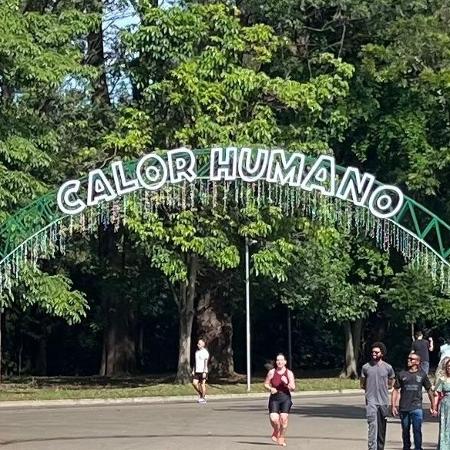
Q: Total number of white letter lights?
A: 11